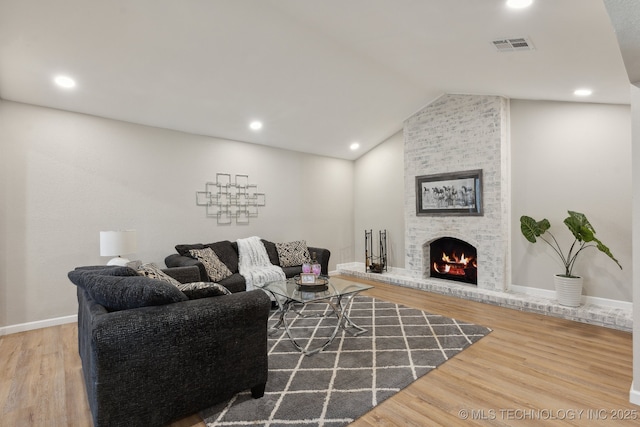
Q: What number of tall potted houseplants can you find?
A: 1